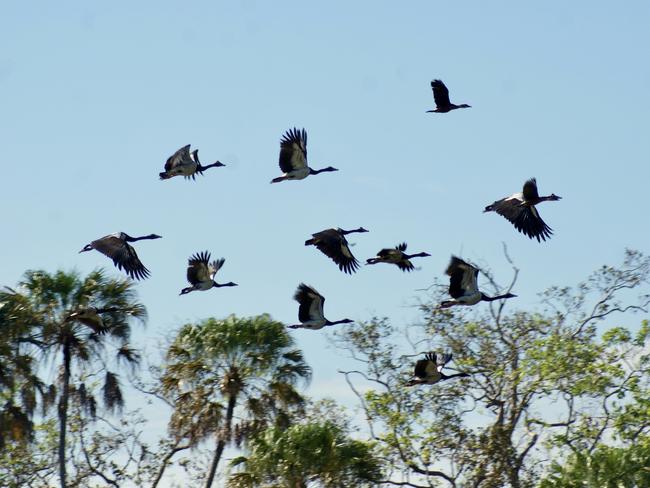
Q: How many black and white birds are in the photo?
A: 11